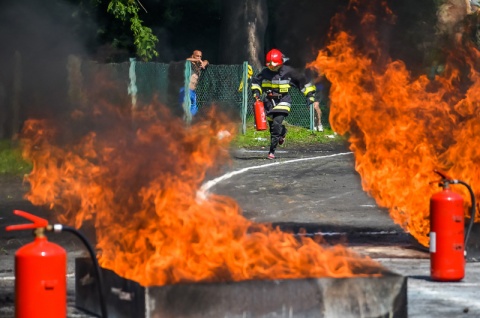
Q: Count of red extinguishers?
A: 3